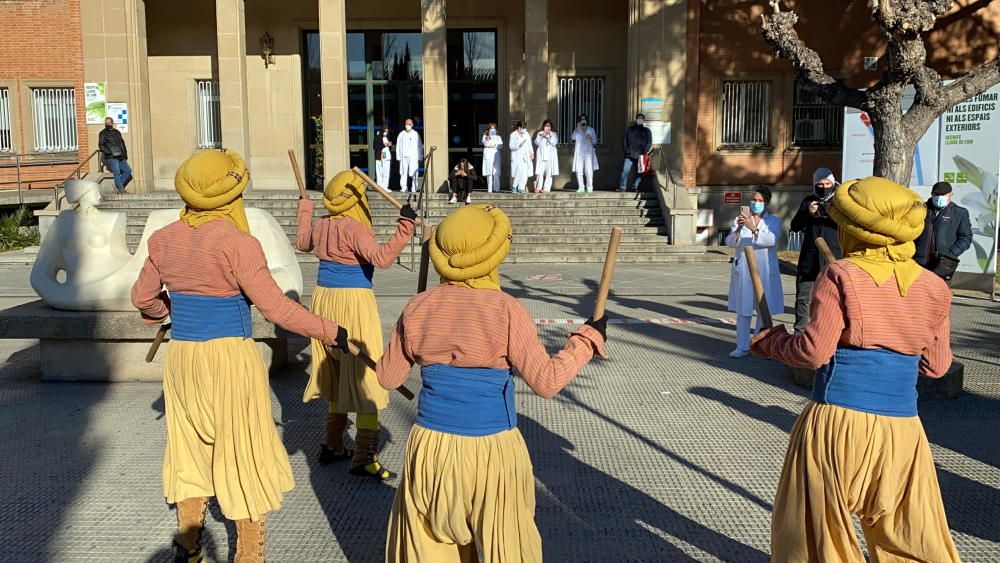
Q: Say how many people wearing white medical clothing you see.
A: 7